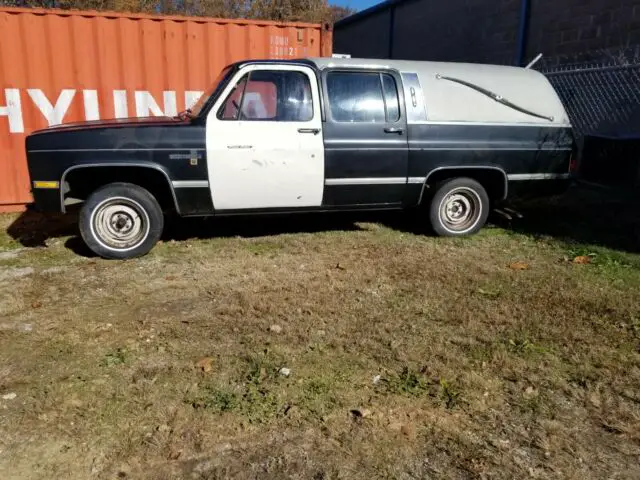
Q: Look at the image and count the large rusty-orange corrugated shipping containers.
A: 1